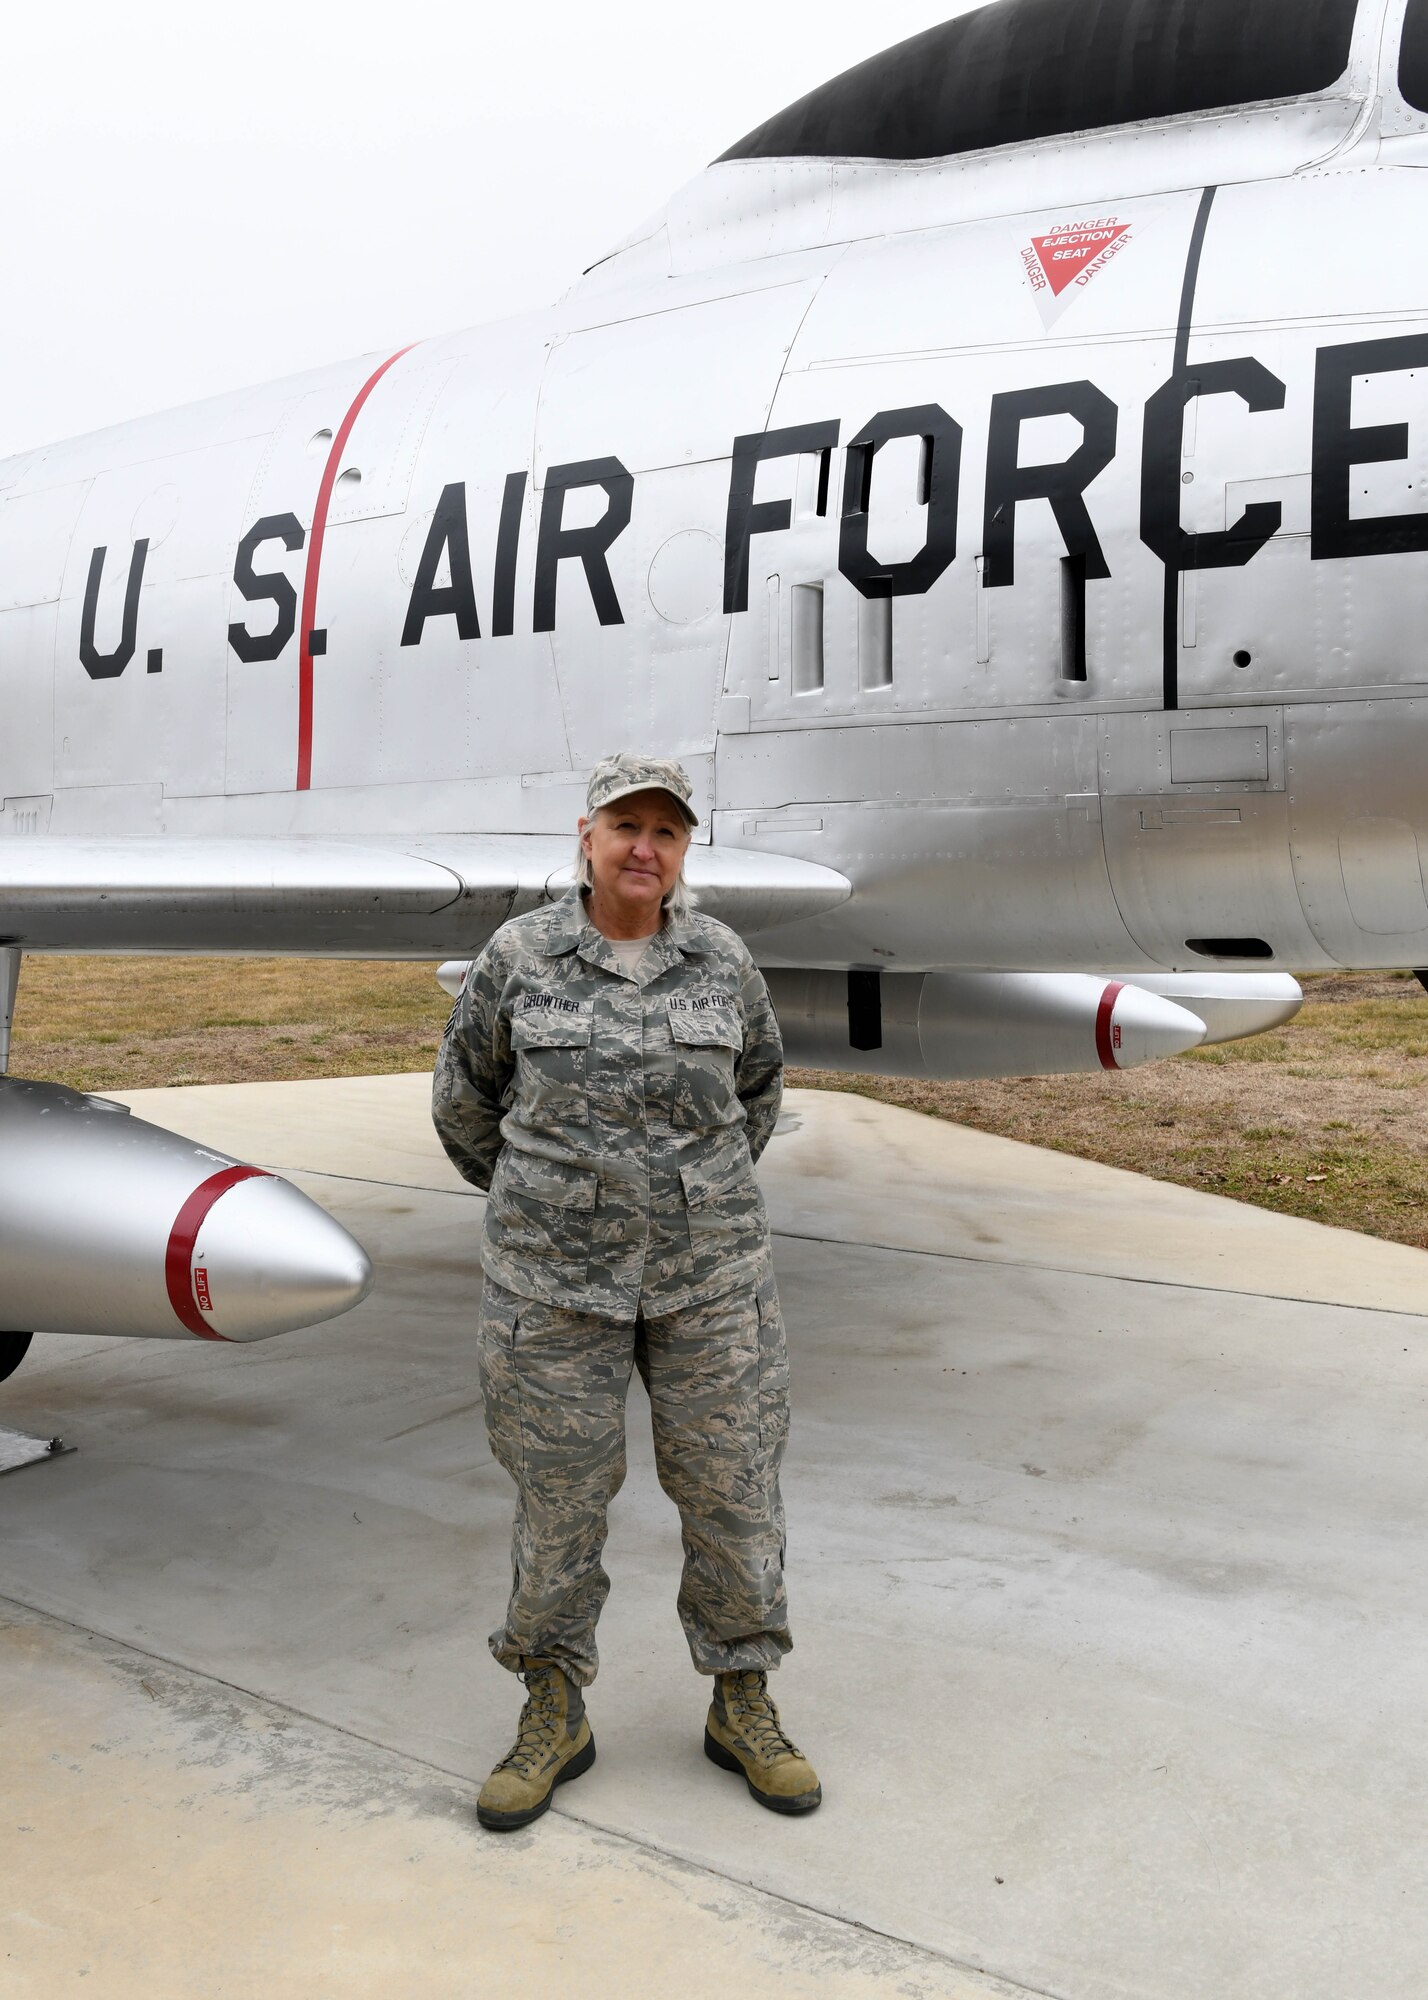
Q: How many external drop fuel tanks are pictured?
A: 3